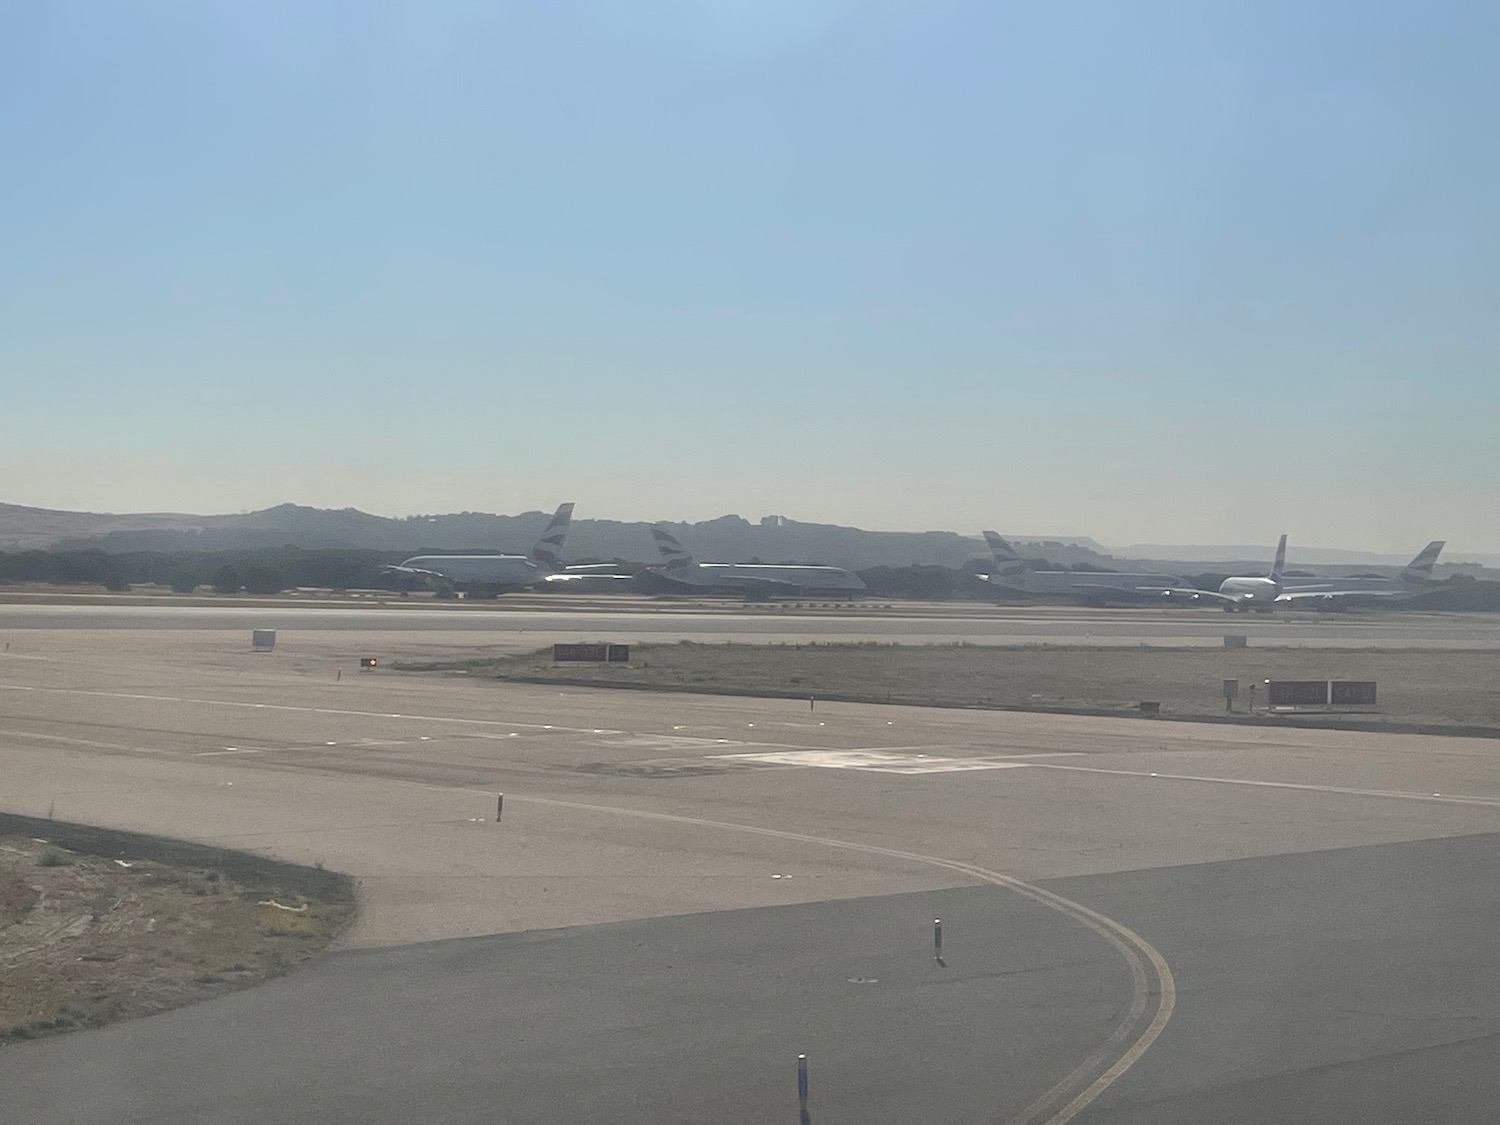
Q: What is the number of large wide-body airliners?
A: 5